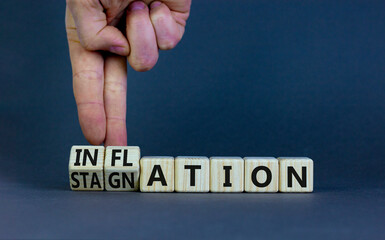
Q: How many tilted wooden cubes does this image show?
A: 2